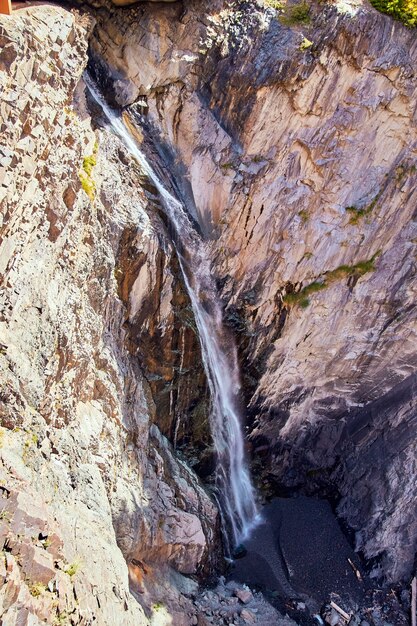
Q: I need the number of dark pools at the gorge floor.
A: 1